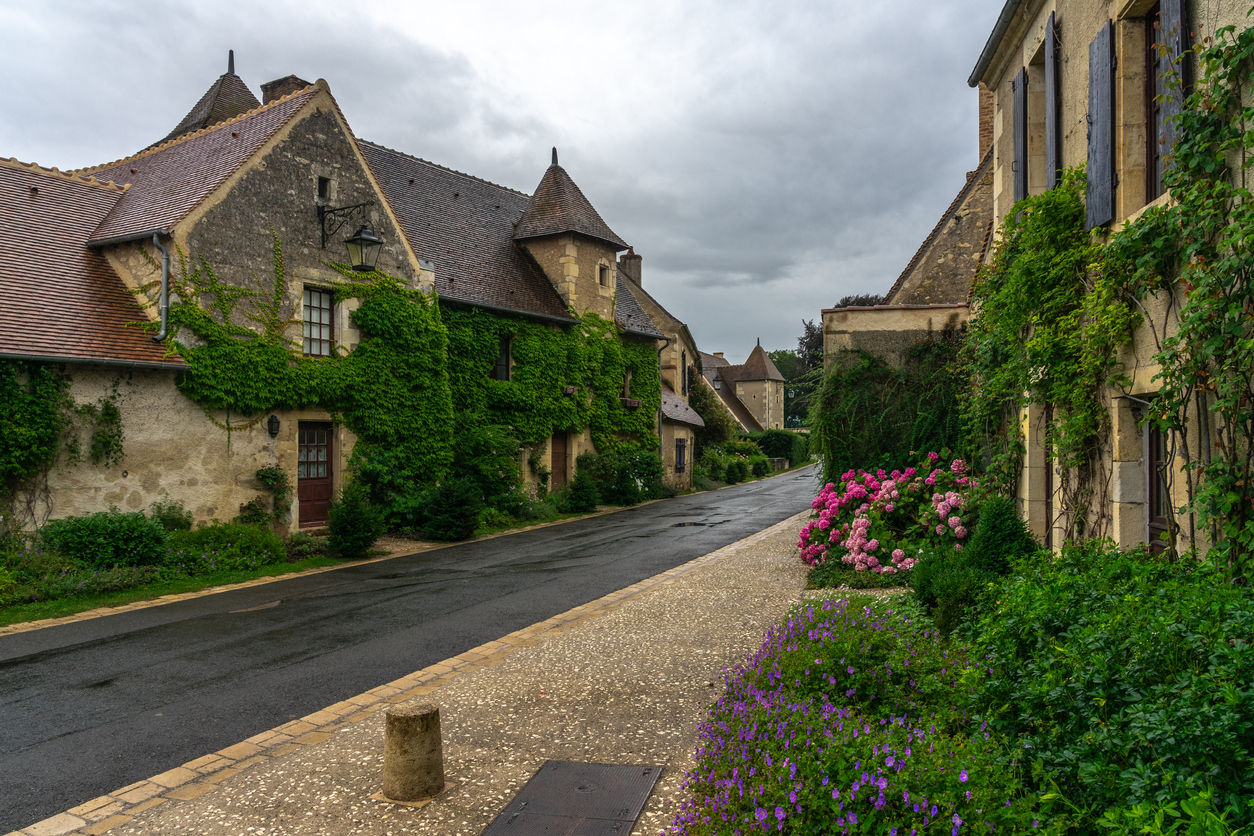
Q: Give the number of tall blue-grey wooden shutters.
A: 4